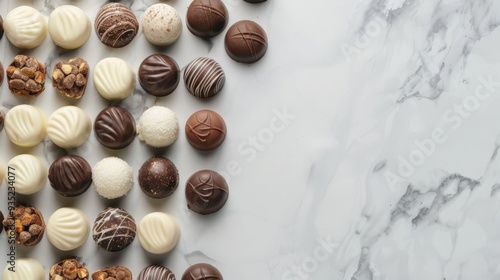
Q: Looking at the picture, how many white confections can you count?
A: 12